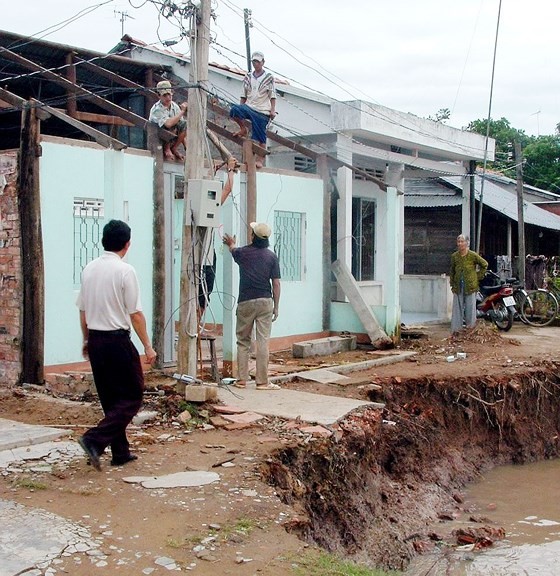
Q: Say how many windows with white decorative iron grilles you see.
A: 2